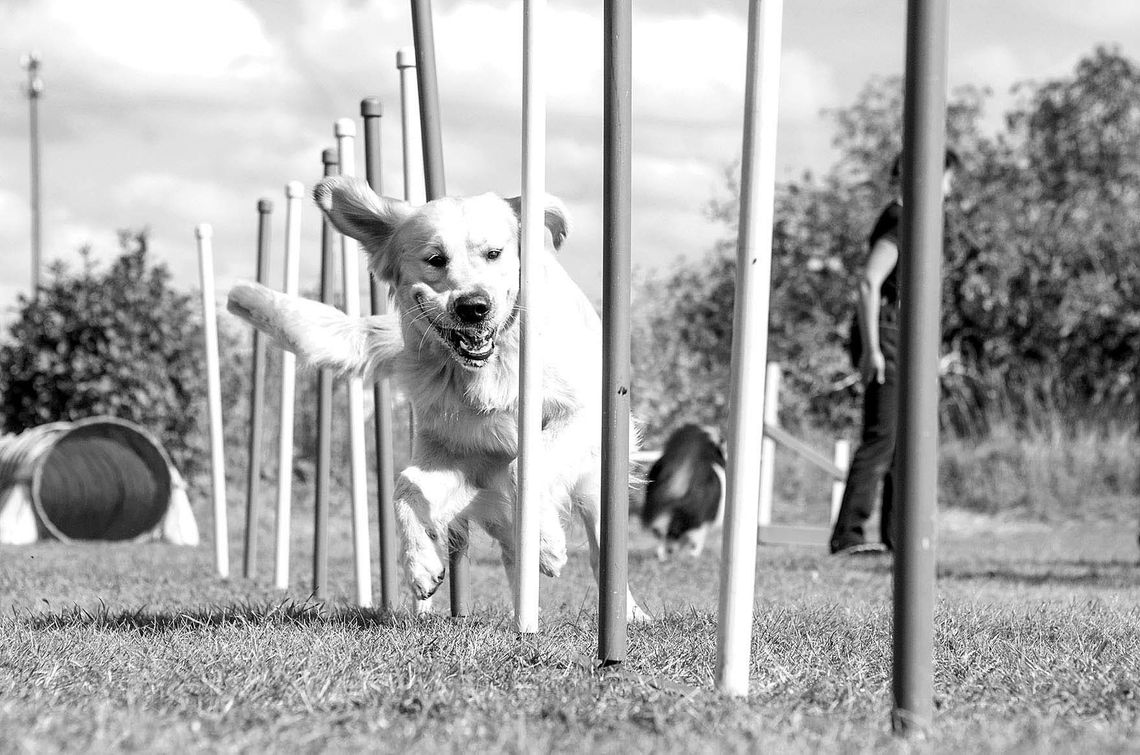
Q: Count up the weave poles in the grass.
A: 12